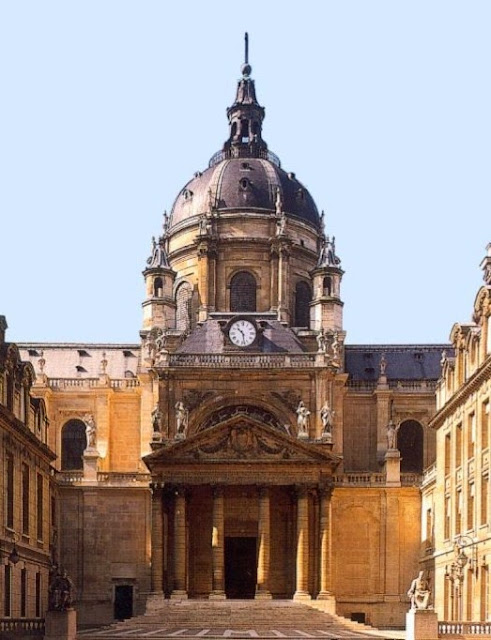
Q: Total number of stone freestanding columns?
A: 6